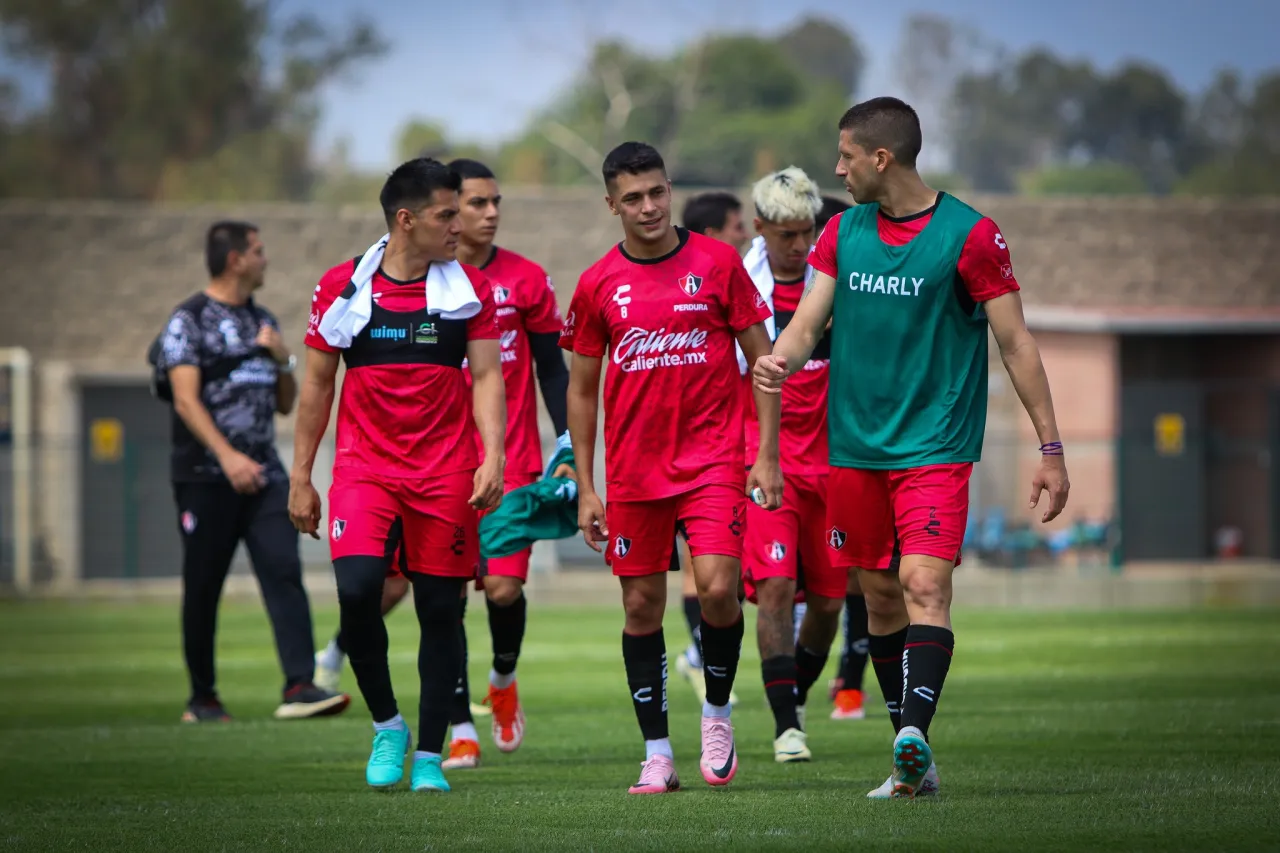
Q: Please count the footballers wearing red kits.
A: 5